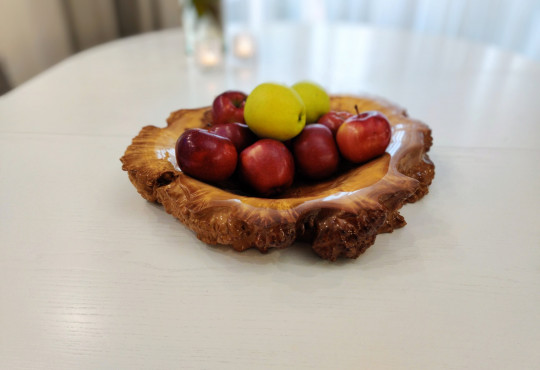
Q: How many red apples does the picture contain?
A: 7